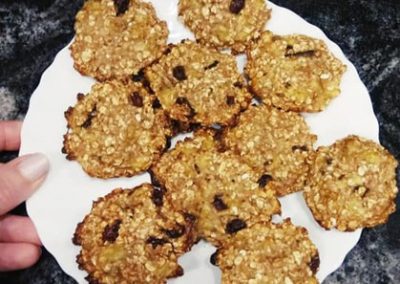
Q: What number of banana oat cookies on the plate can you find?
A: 10